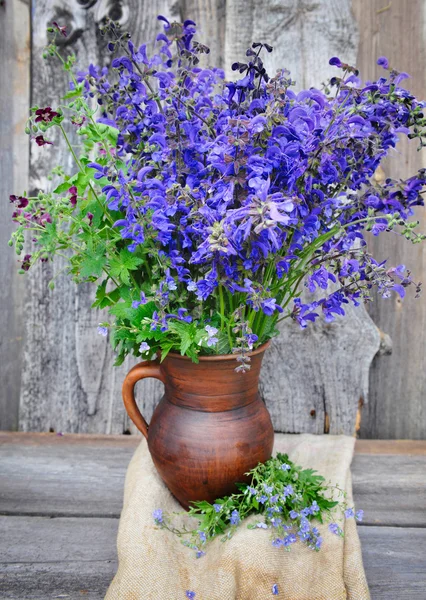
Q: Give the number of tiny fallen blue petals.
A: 2